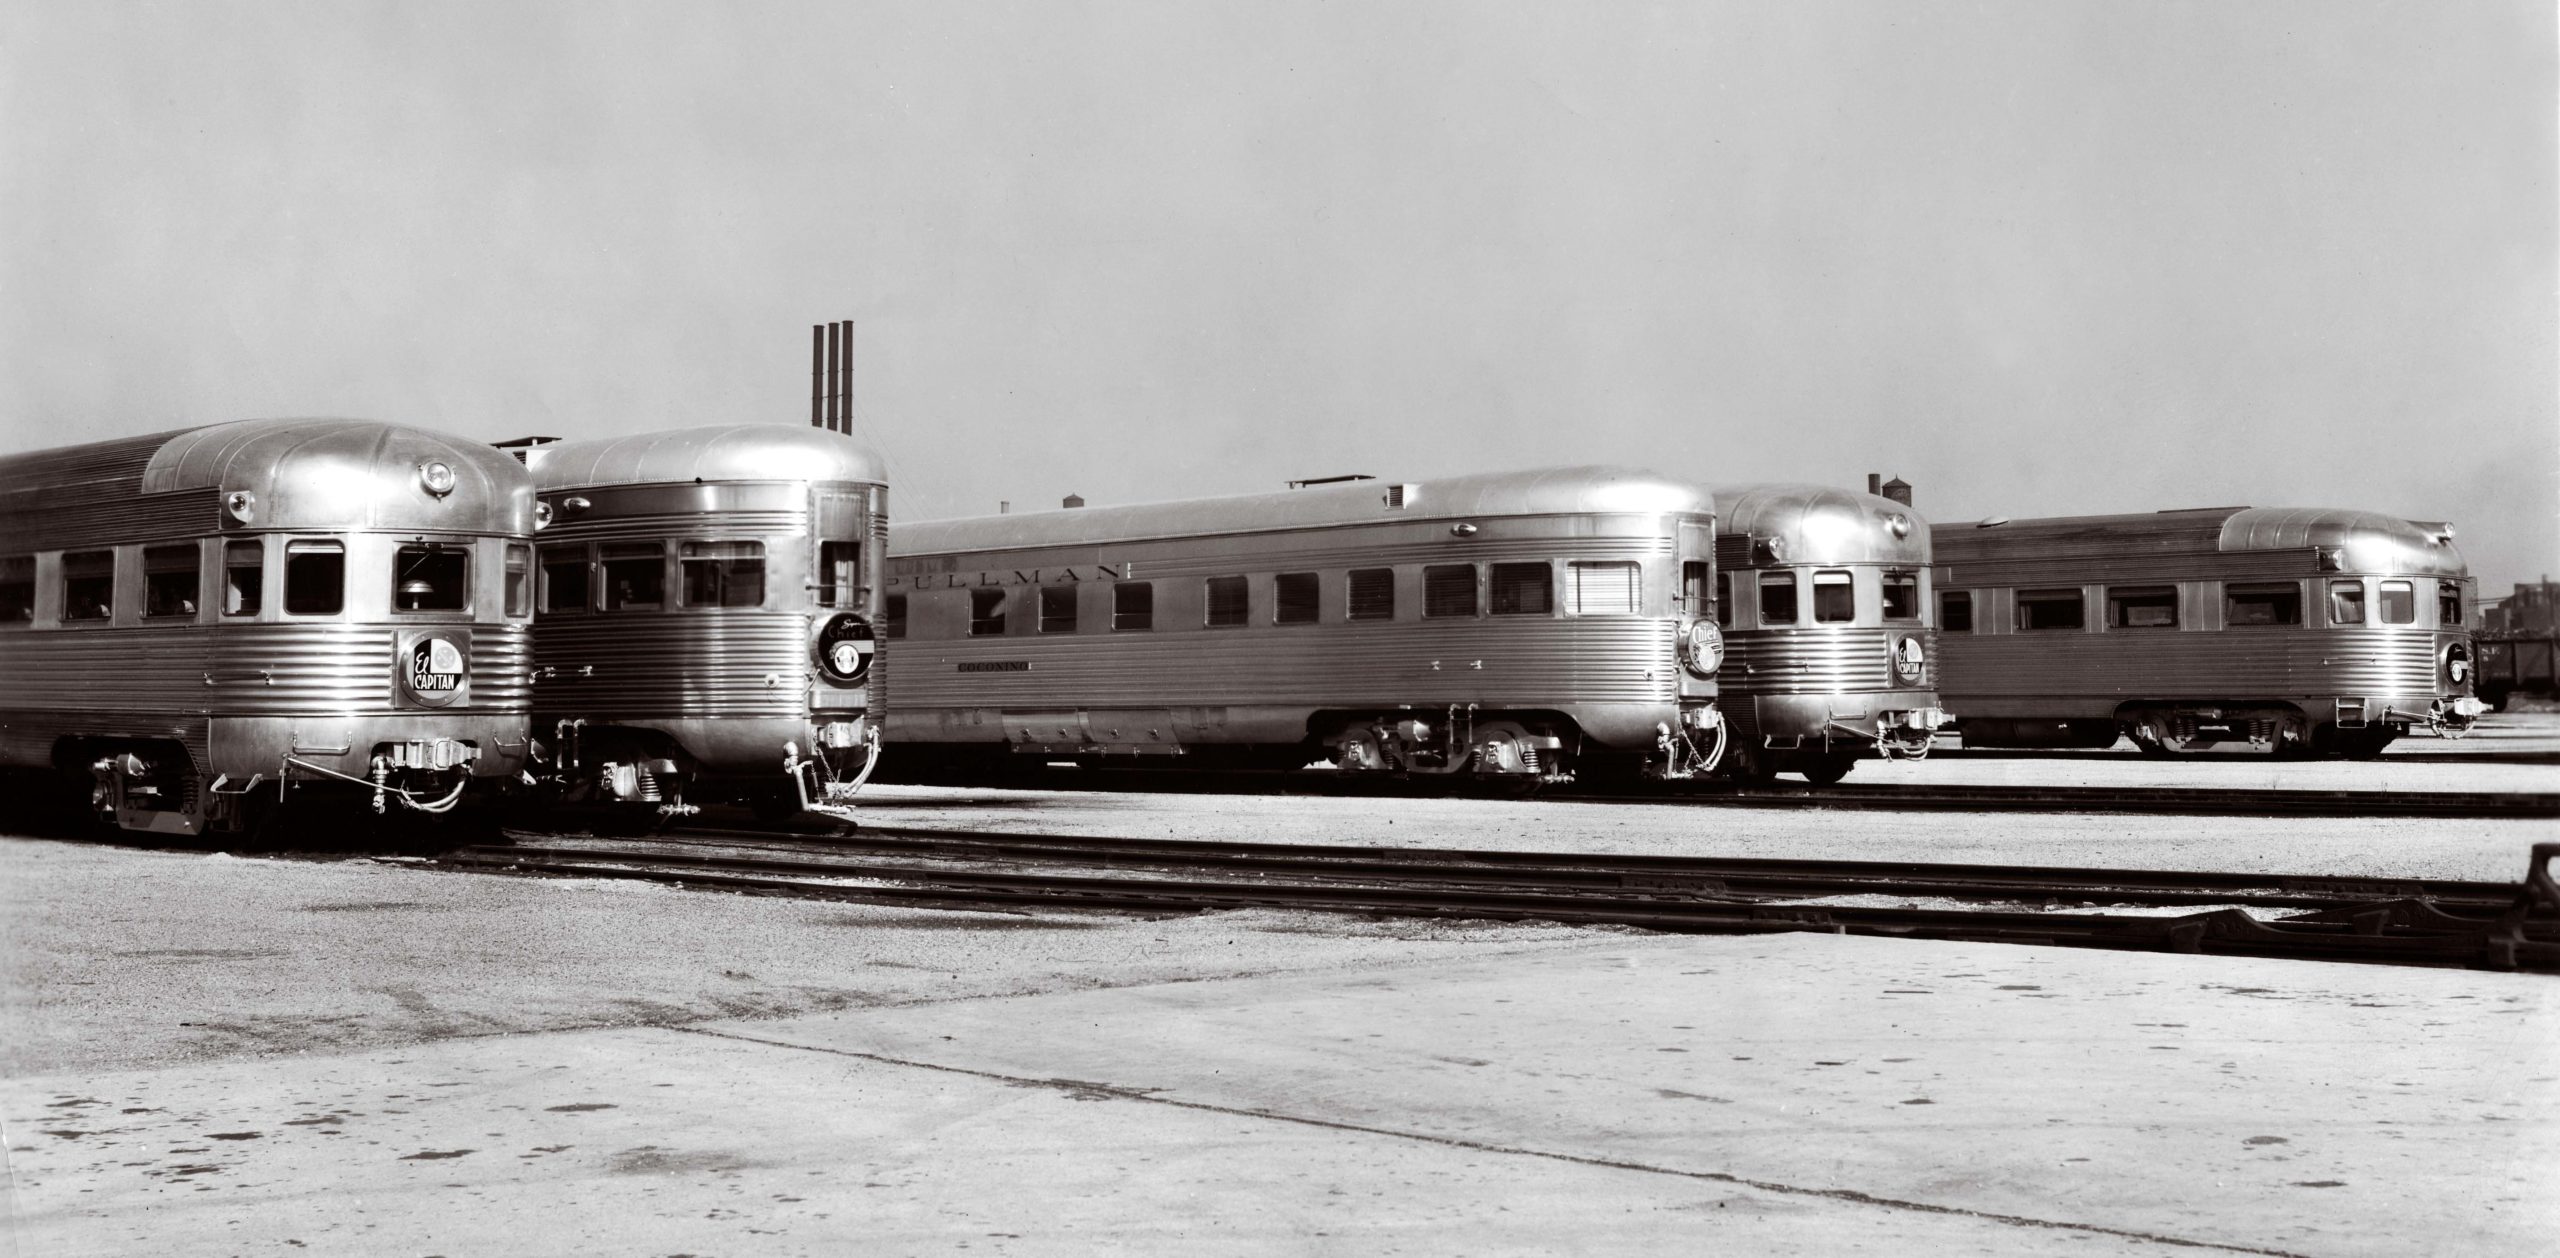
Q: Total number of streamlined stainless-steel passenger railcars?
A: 5